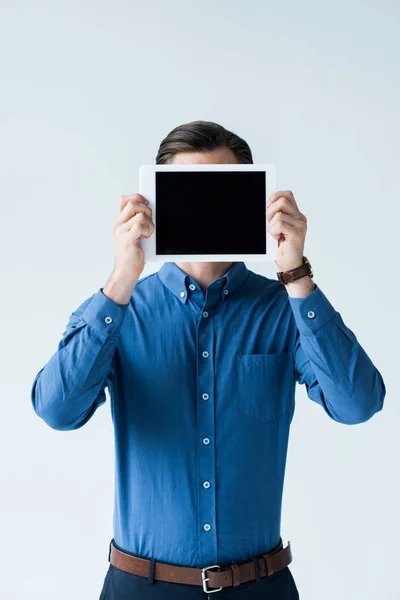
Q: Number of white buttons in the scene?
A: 11